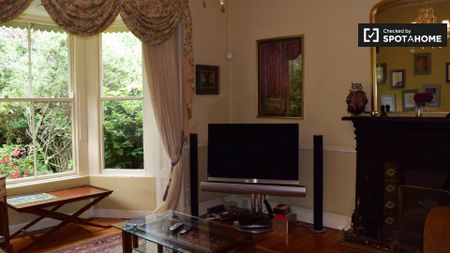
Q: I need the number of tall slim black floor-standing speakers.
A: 2